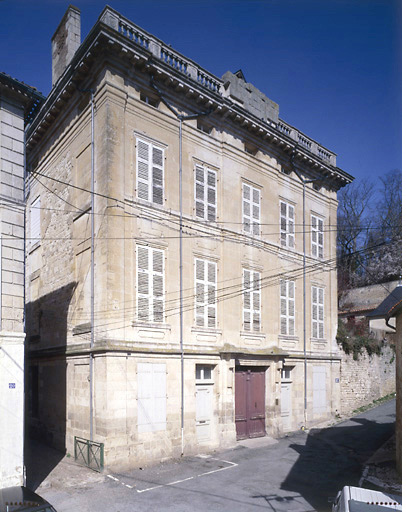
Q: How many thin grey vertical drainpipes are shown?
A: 3